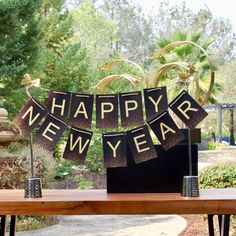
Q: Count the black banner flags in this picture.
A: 12